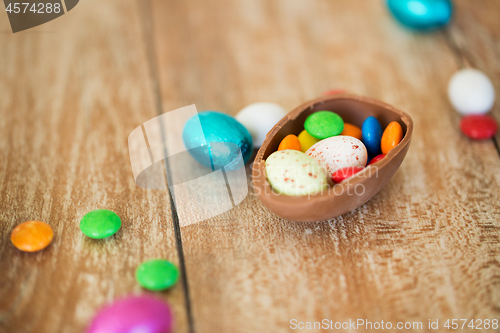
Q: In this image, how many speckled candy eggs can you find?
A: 2